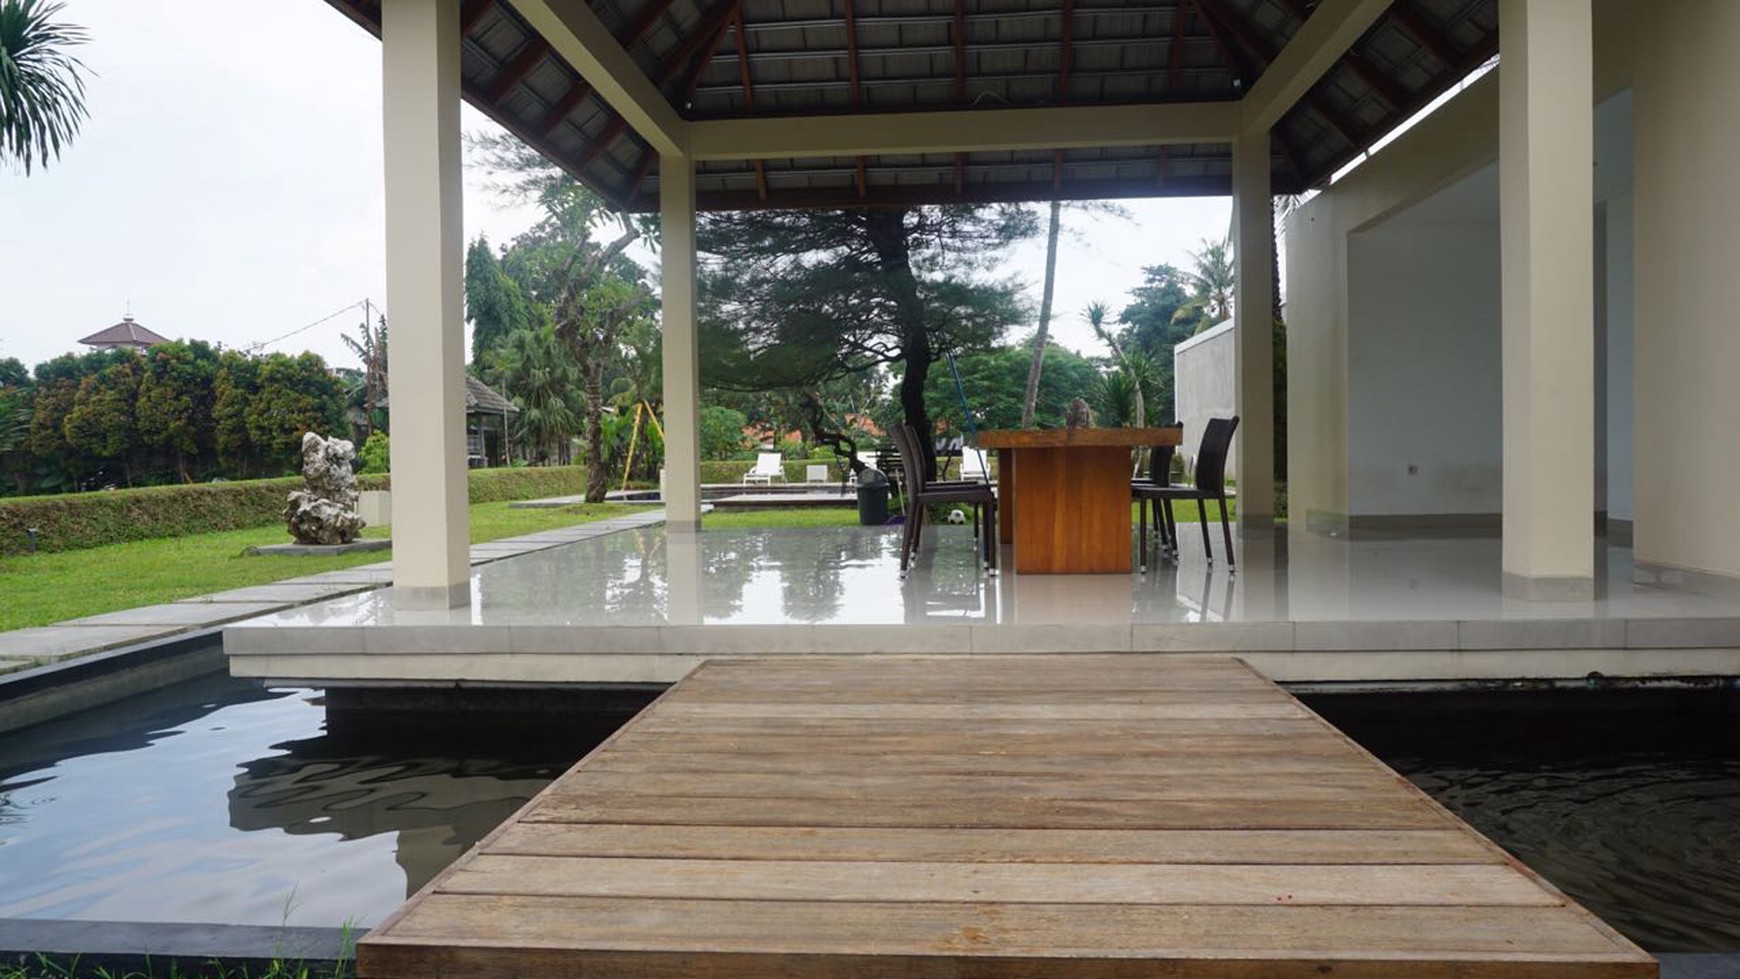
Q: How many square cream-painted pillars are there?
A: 4